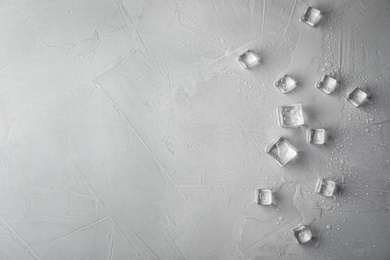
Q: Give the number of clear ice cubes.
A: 11